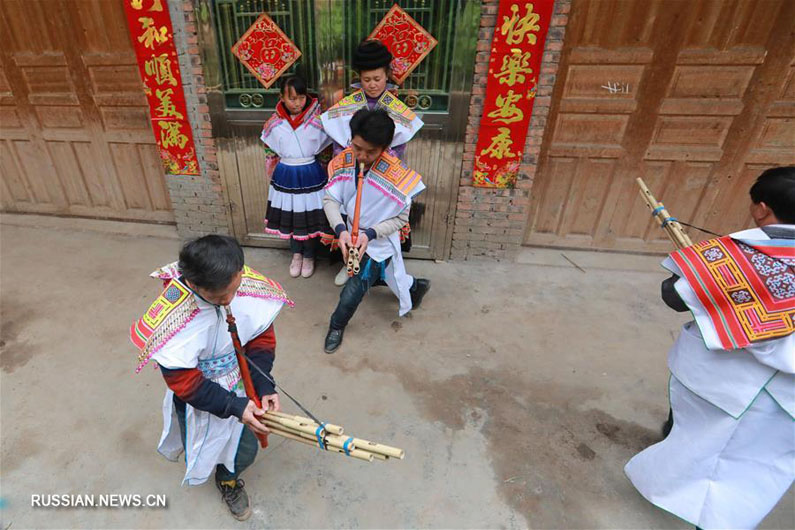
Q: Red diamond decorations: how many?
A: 2